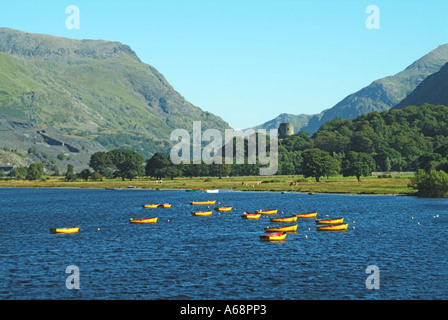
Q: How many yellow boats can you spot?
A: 15